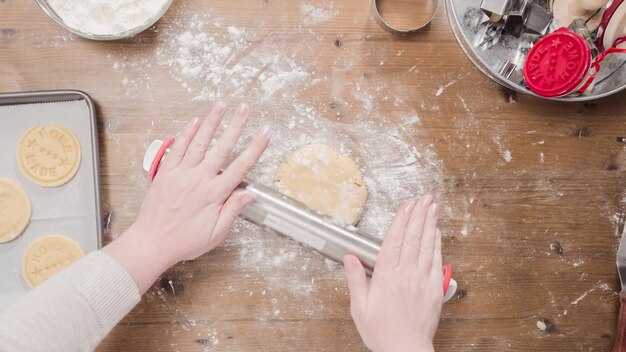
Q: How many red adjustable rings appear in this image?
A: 2